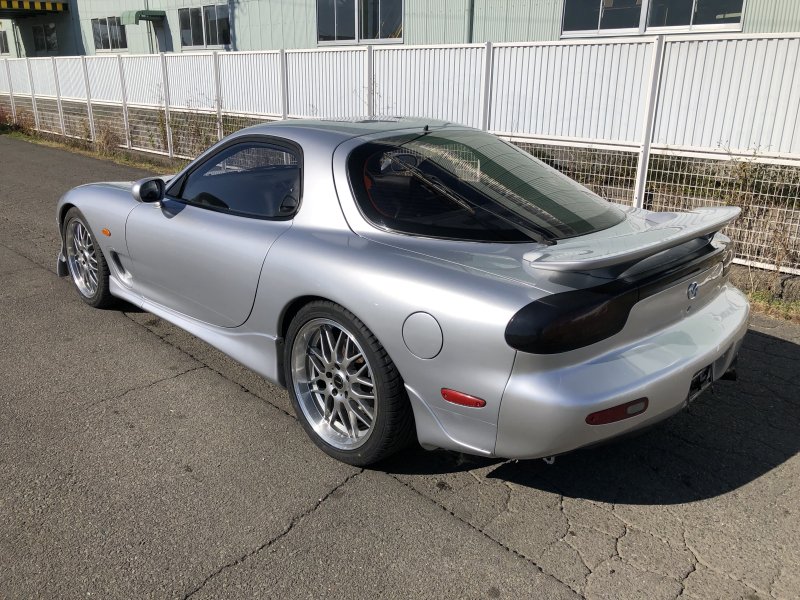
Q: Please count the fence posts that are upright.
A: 11